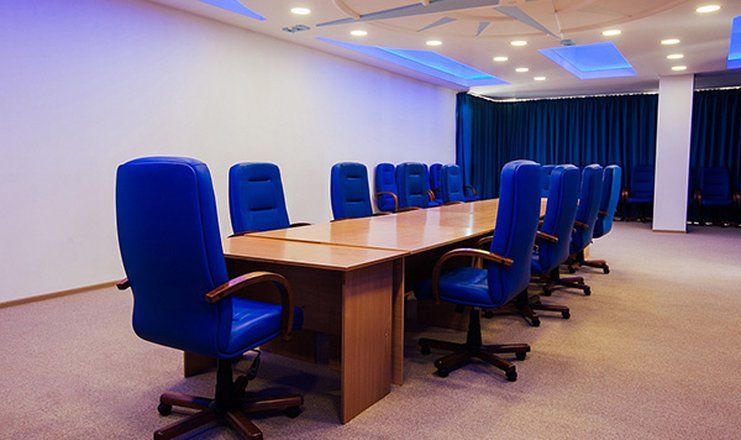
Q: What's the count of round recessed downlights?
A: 12